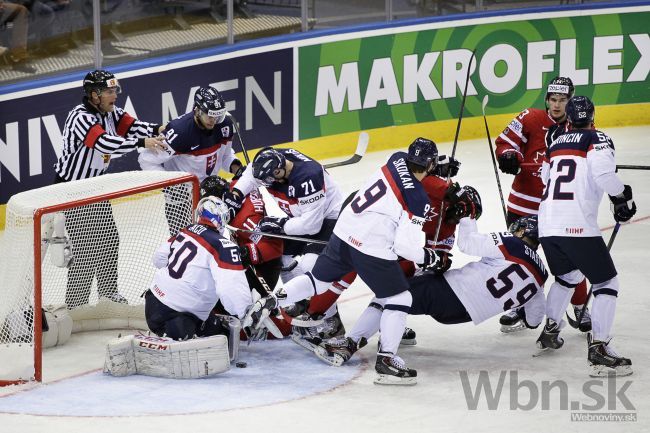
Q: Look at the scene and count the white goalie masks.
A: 1